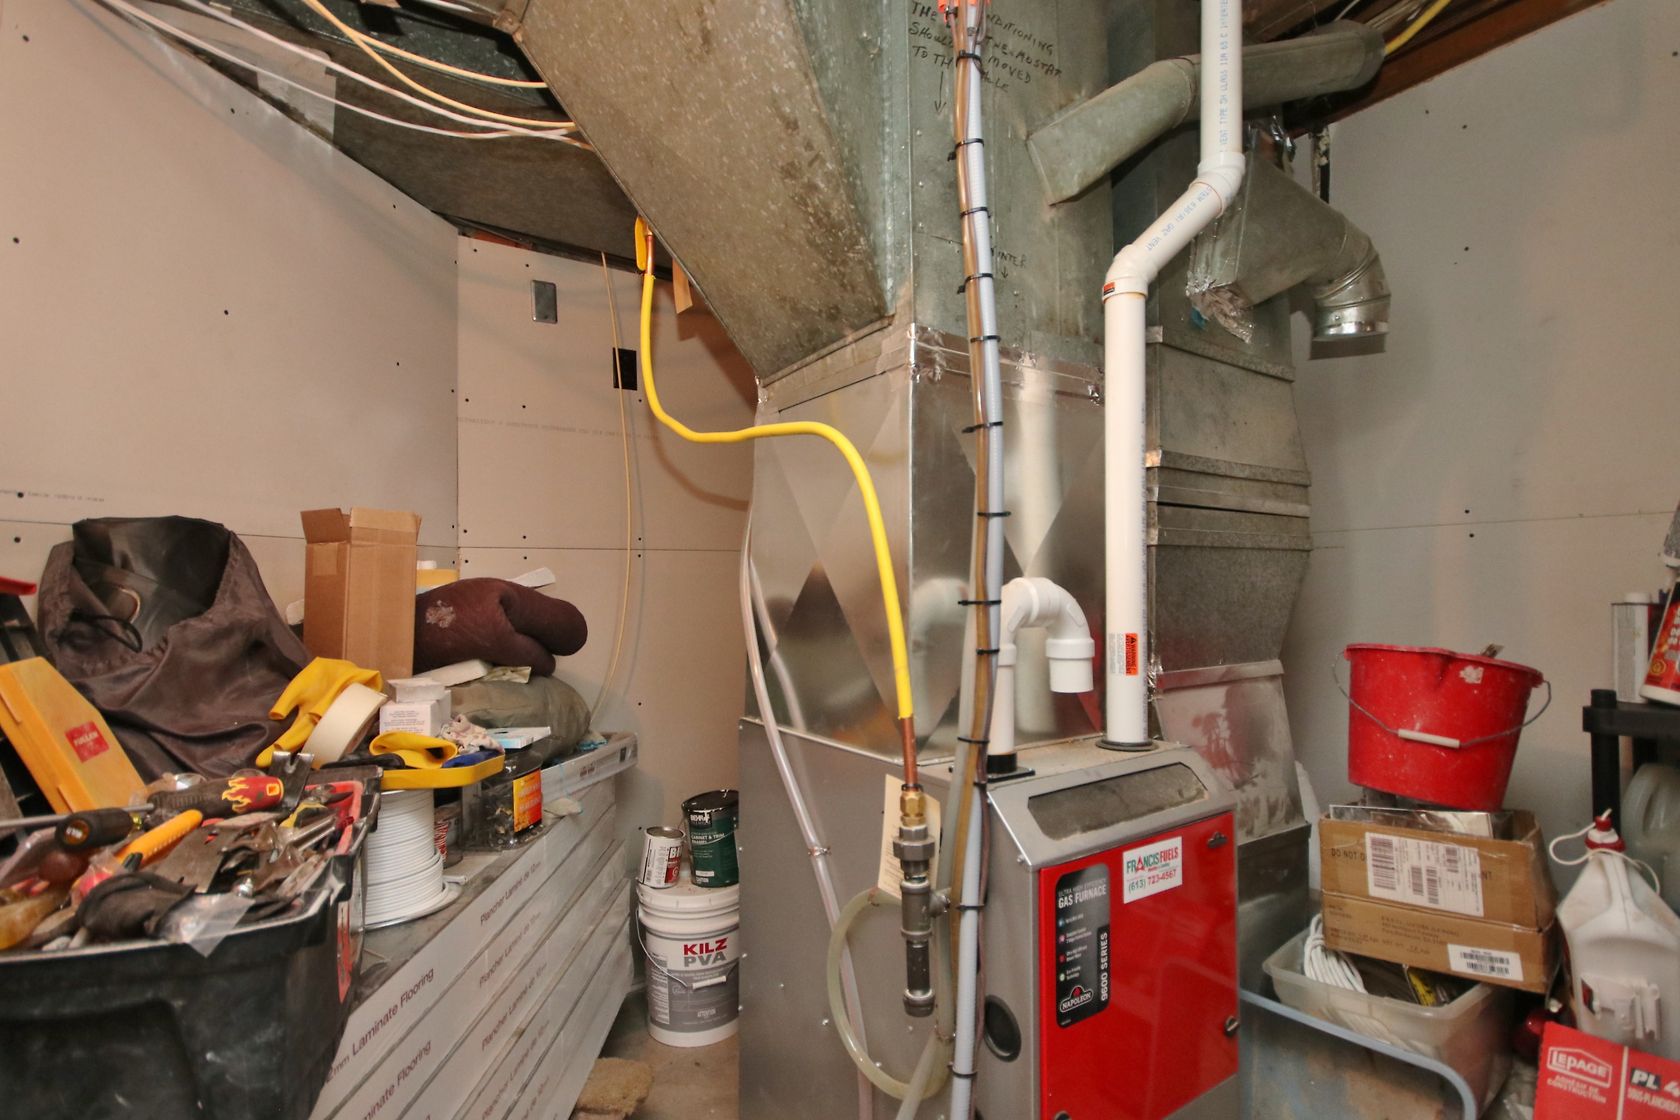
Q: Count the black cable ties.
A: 13